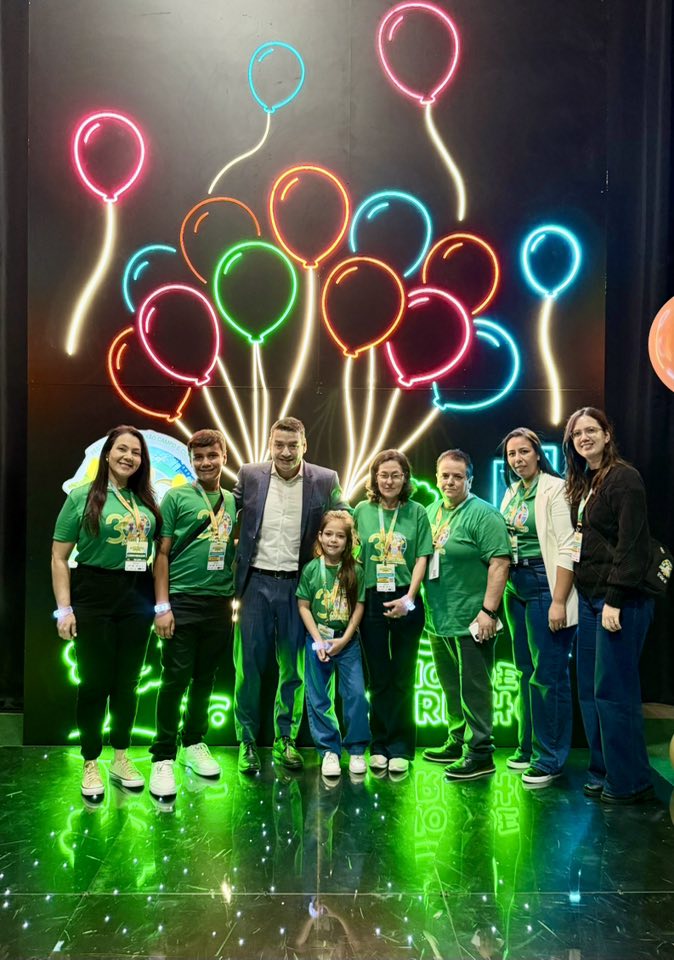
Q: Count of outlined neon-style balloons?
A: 15